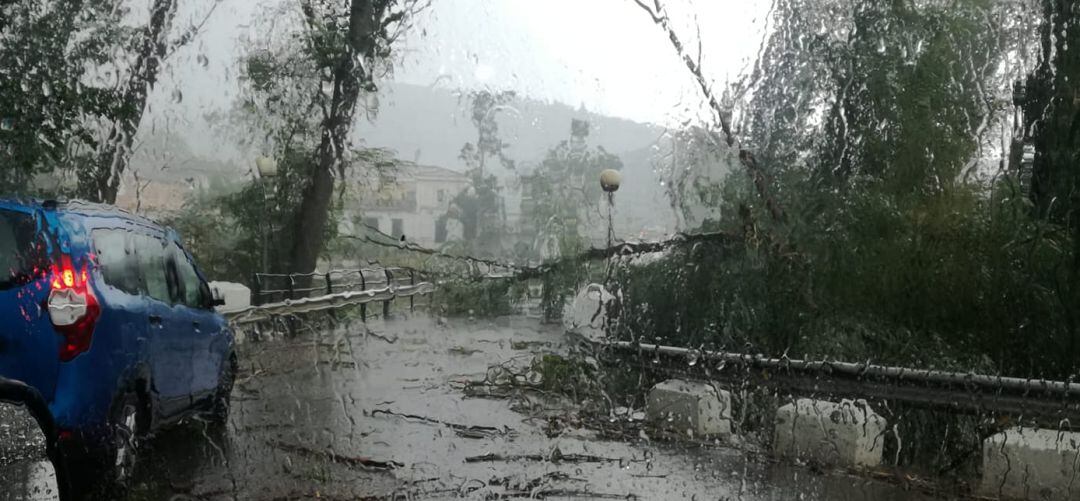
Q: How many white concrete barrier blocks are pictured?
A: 3